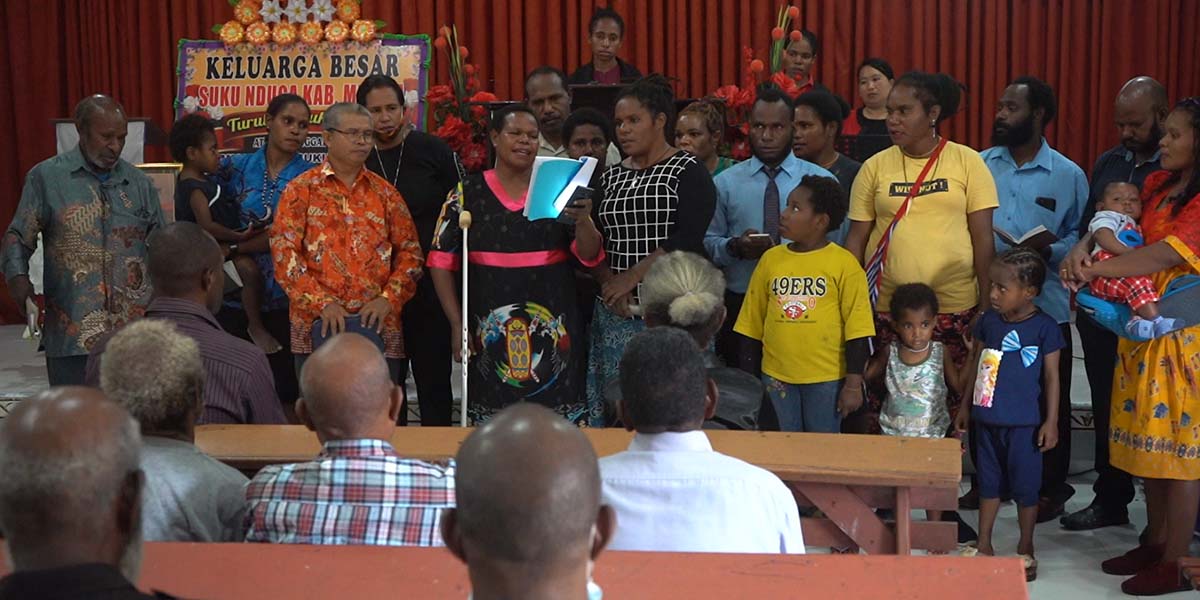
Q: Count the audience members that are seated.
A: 7